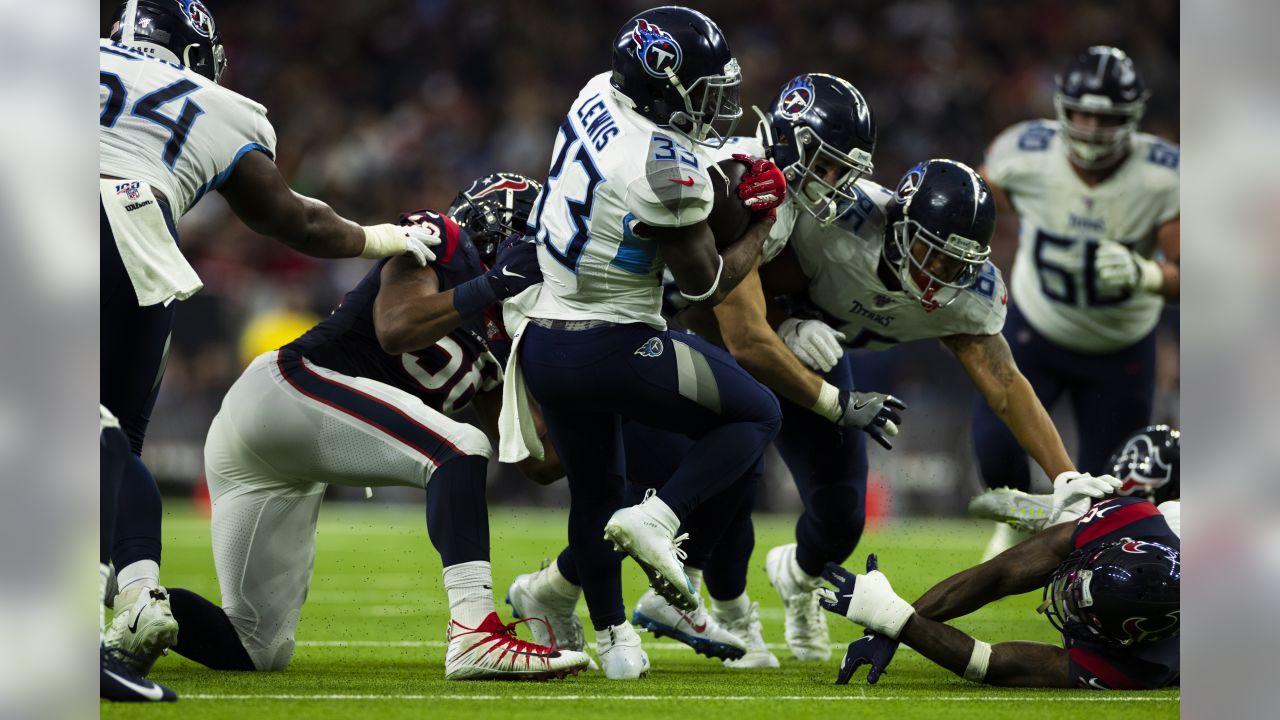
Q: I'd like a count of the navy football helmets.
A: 8